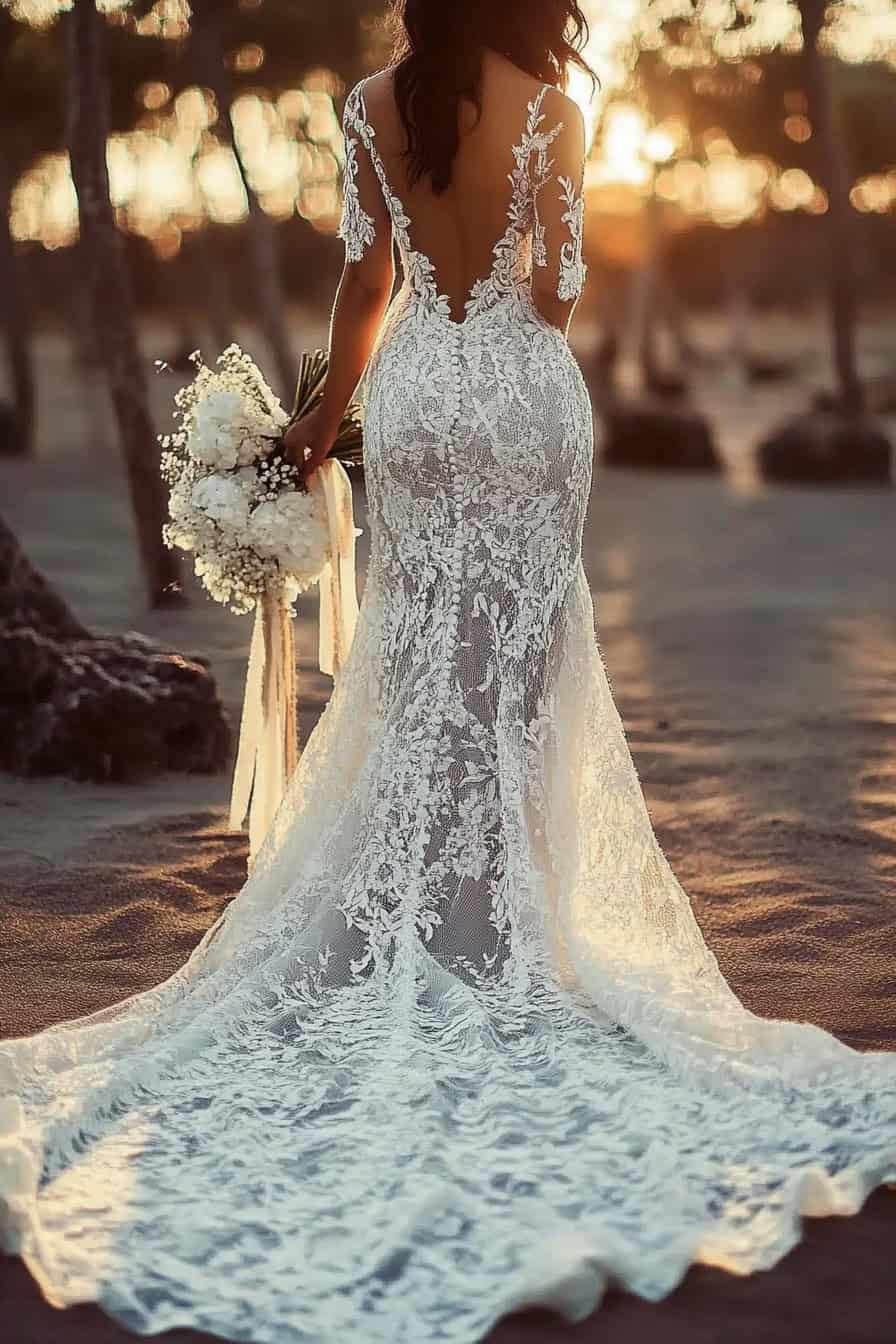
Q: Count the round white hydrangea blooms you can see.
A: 3